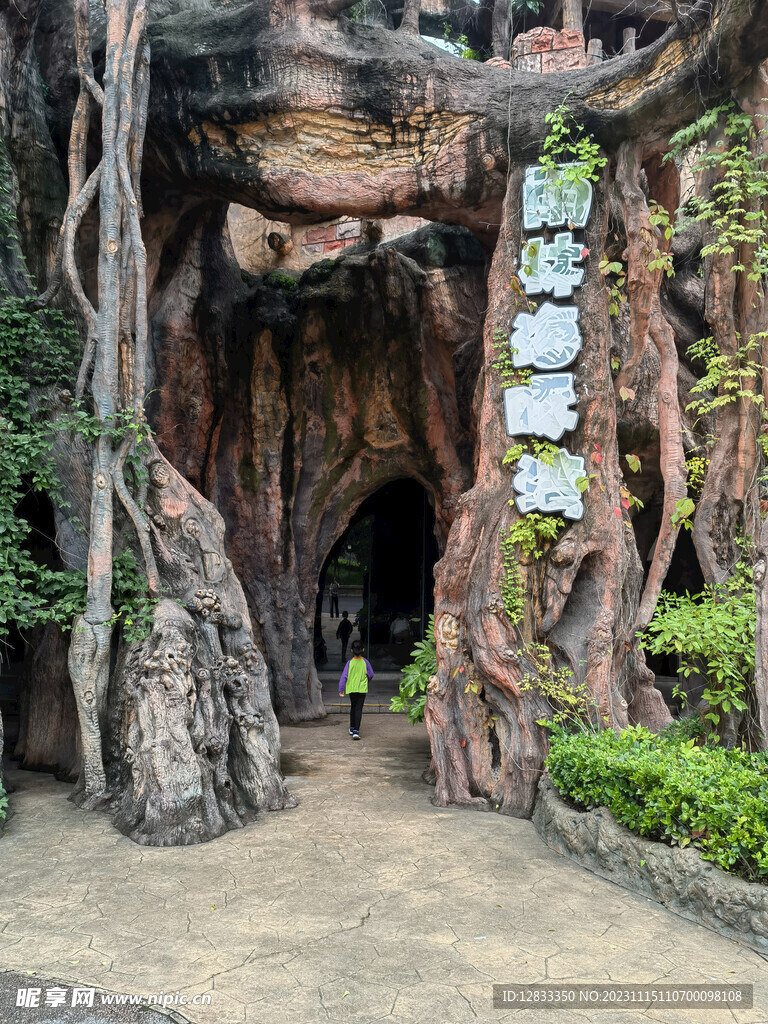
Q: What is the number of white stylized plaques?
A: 5